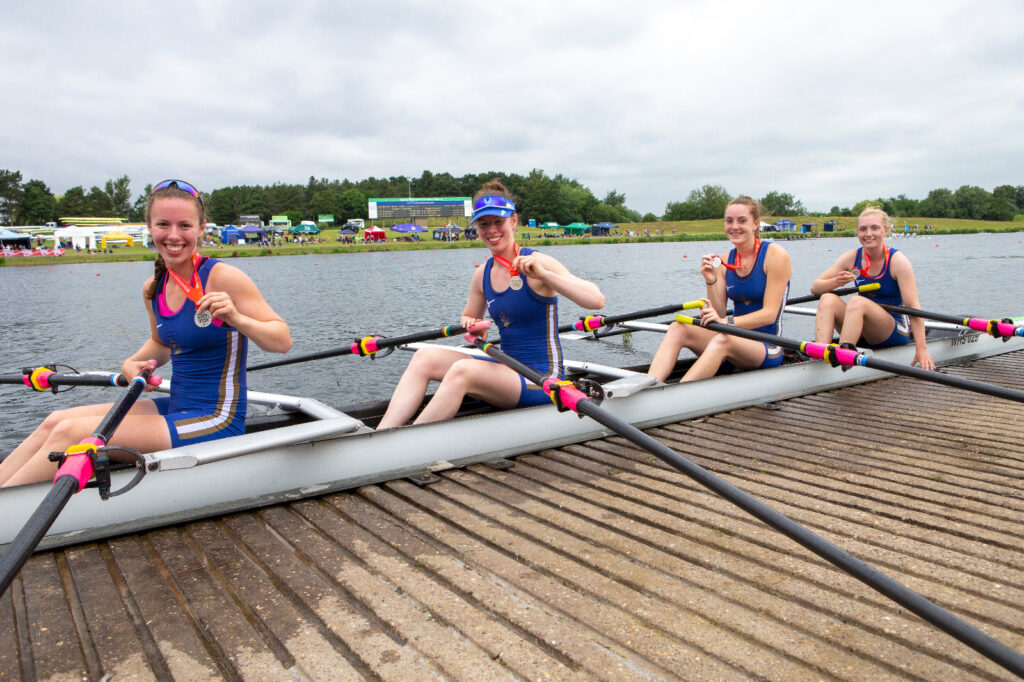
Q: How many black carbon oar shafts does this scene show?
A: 8